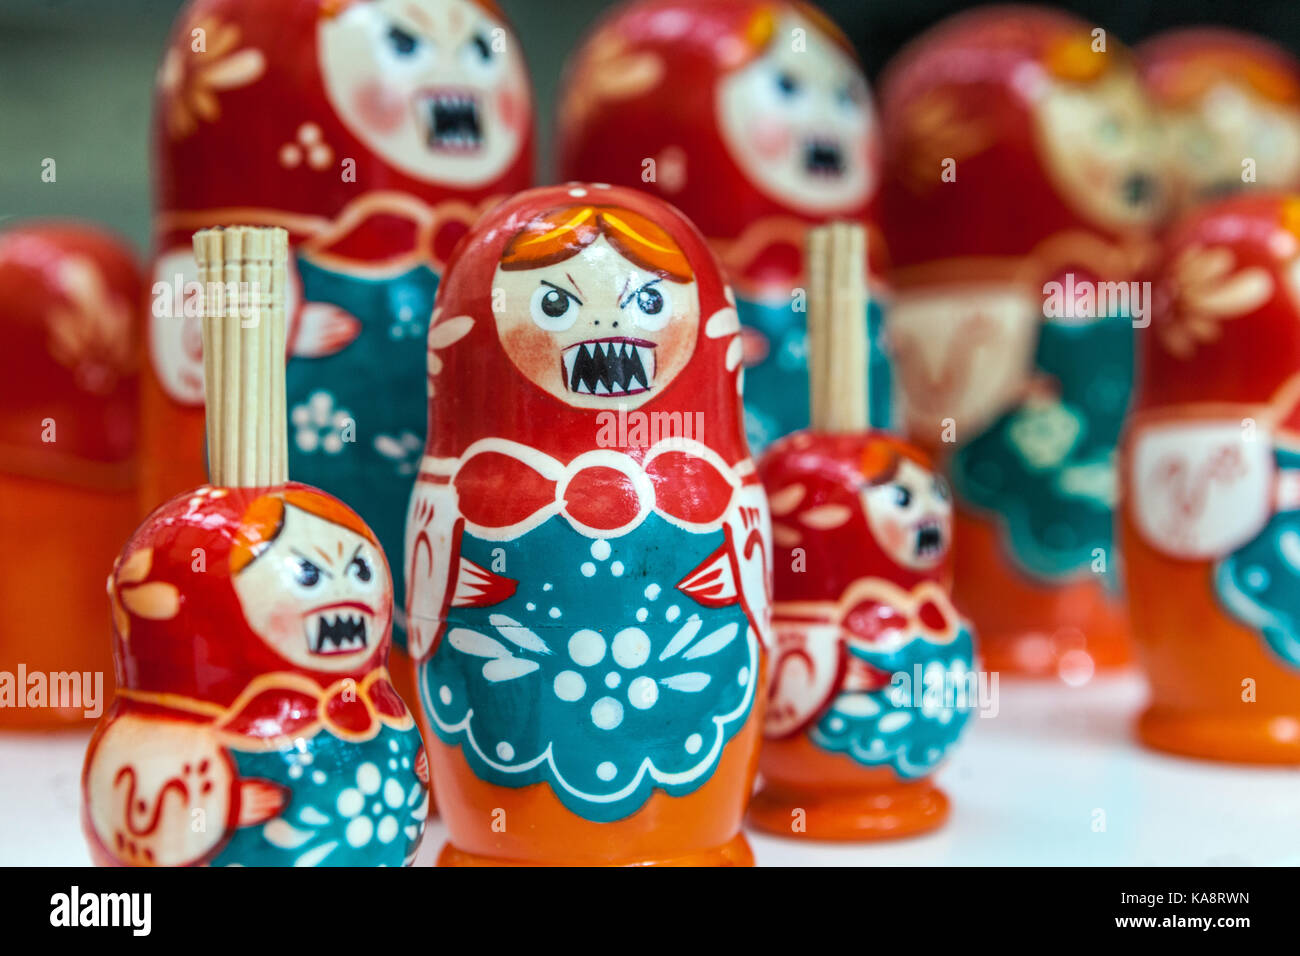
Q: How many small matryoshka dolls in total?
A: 2